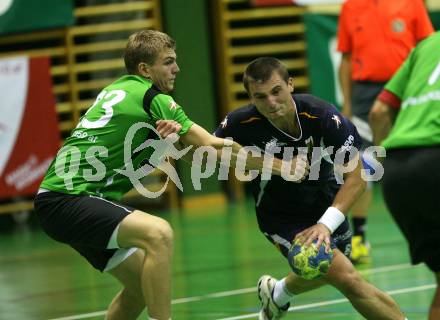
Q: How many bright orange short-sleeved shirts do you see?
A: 1